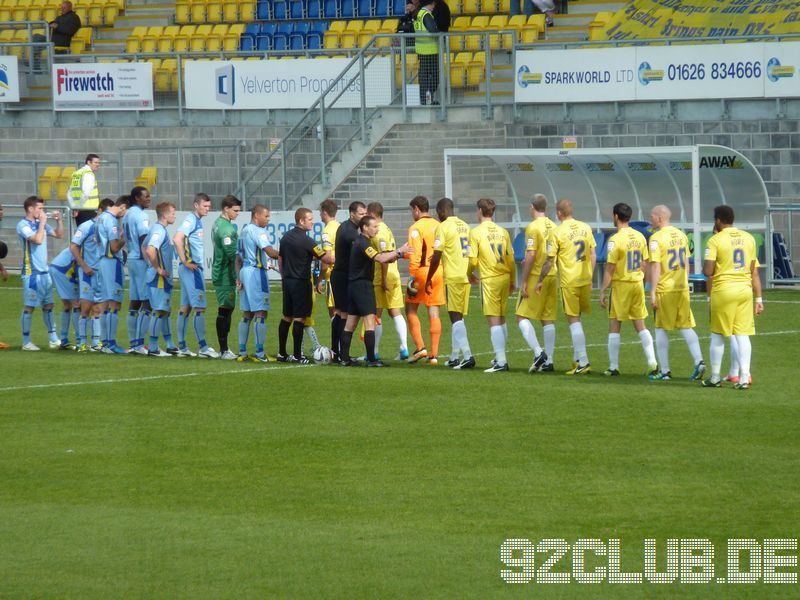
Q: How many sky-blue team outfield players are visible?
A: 8